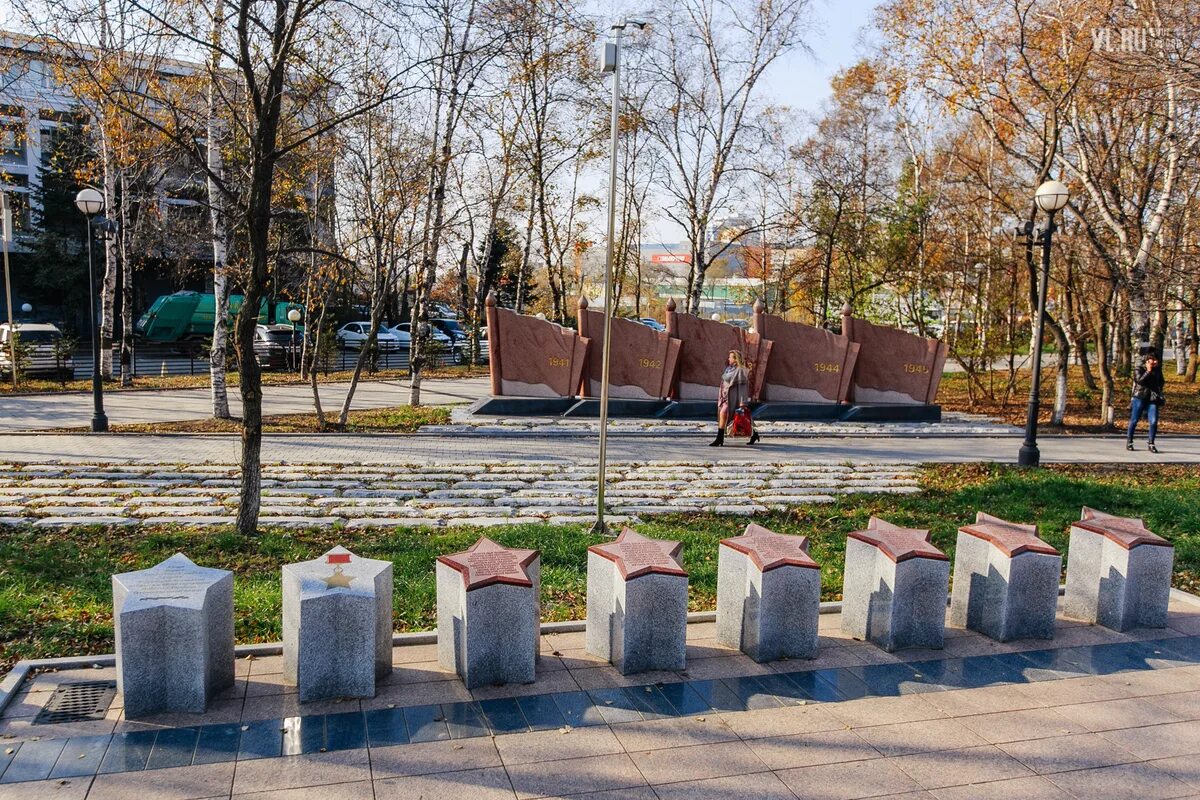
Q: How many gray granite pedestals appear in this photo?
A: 8